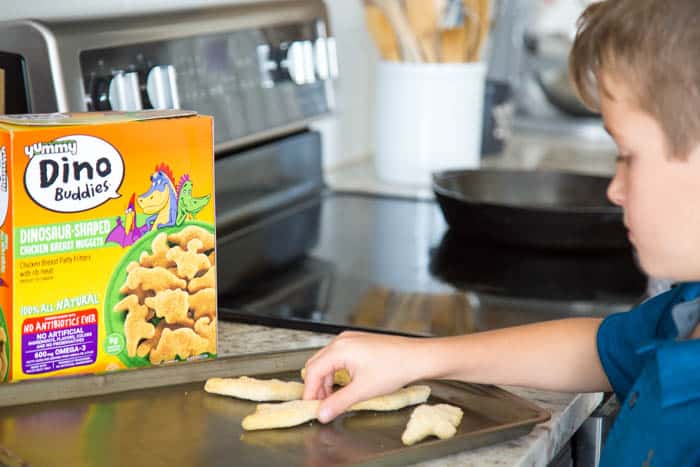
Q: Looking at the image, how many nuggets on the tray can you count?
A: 5